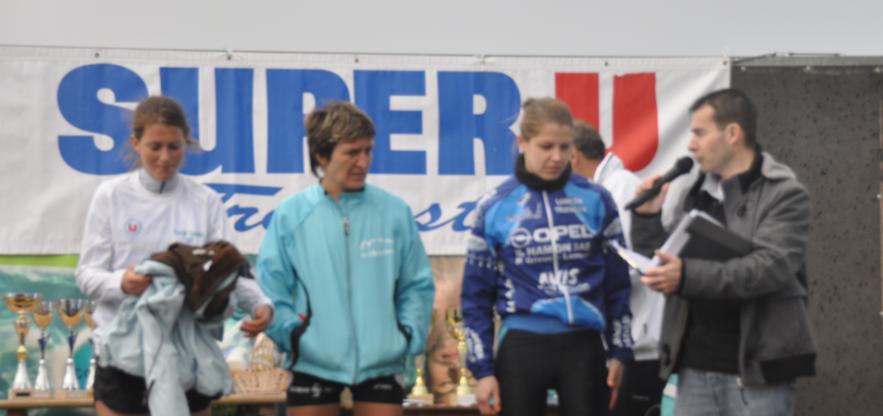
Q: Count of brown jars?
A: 0